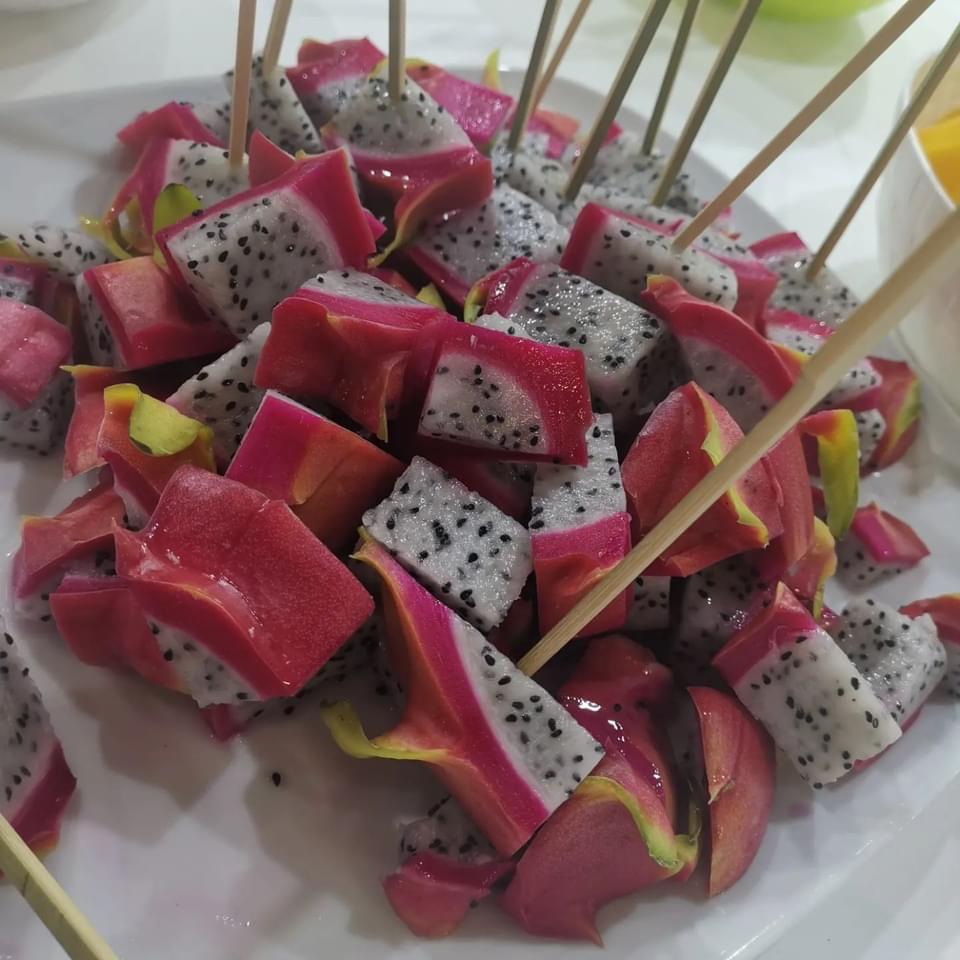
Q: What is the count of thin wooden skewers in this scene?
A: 12